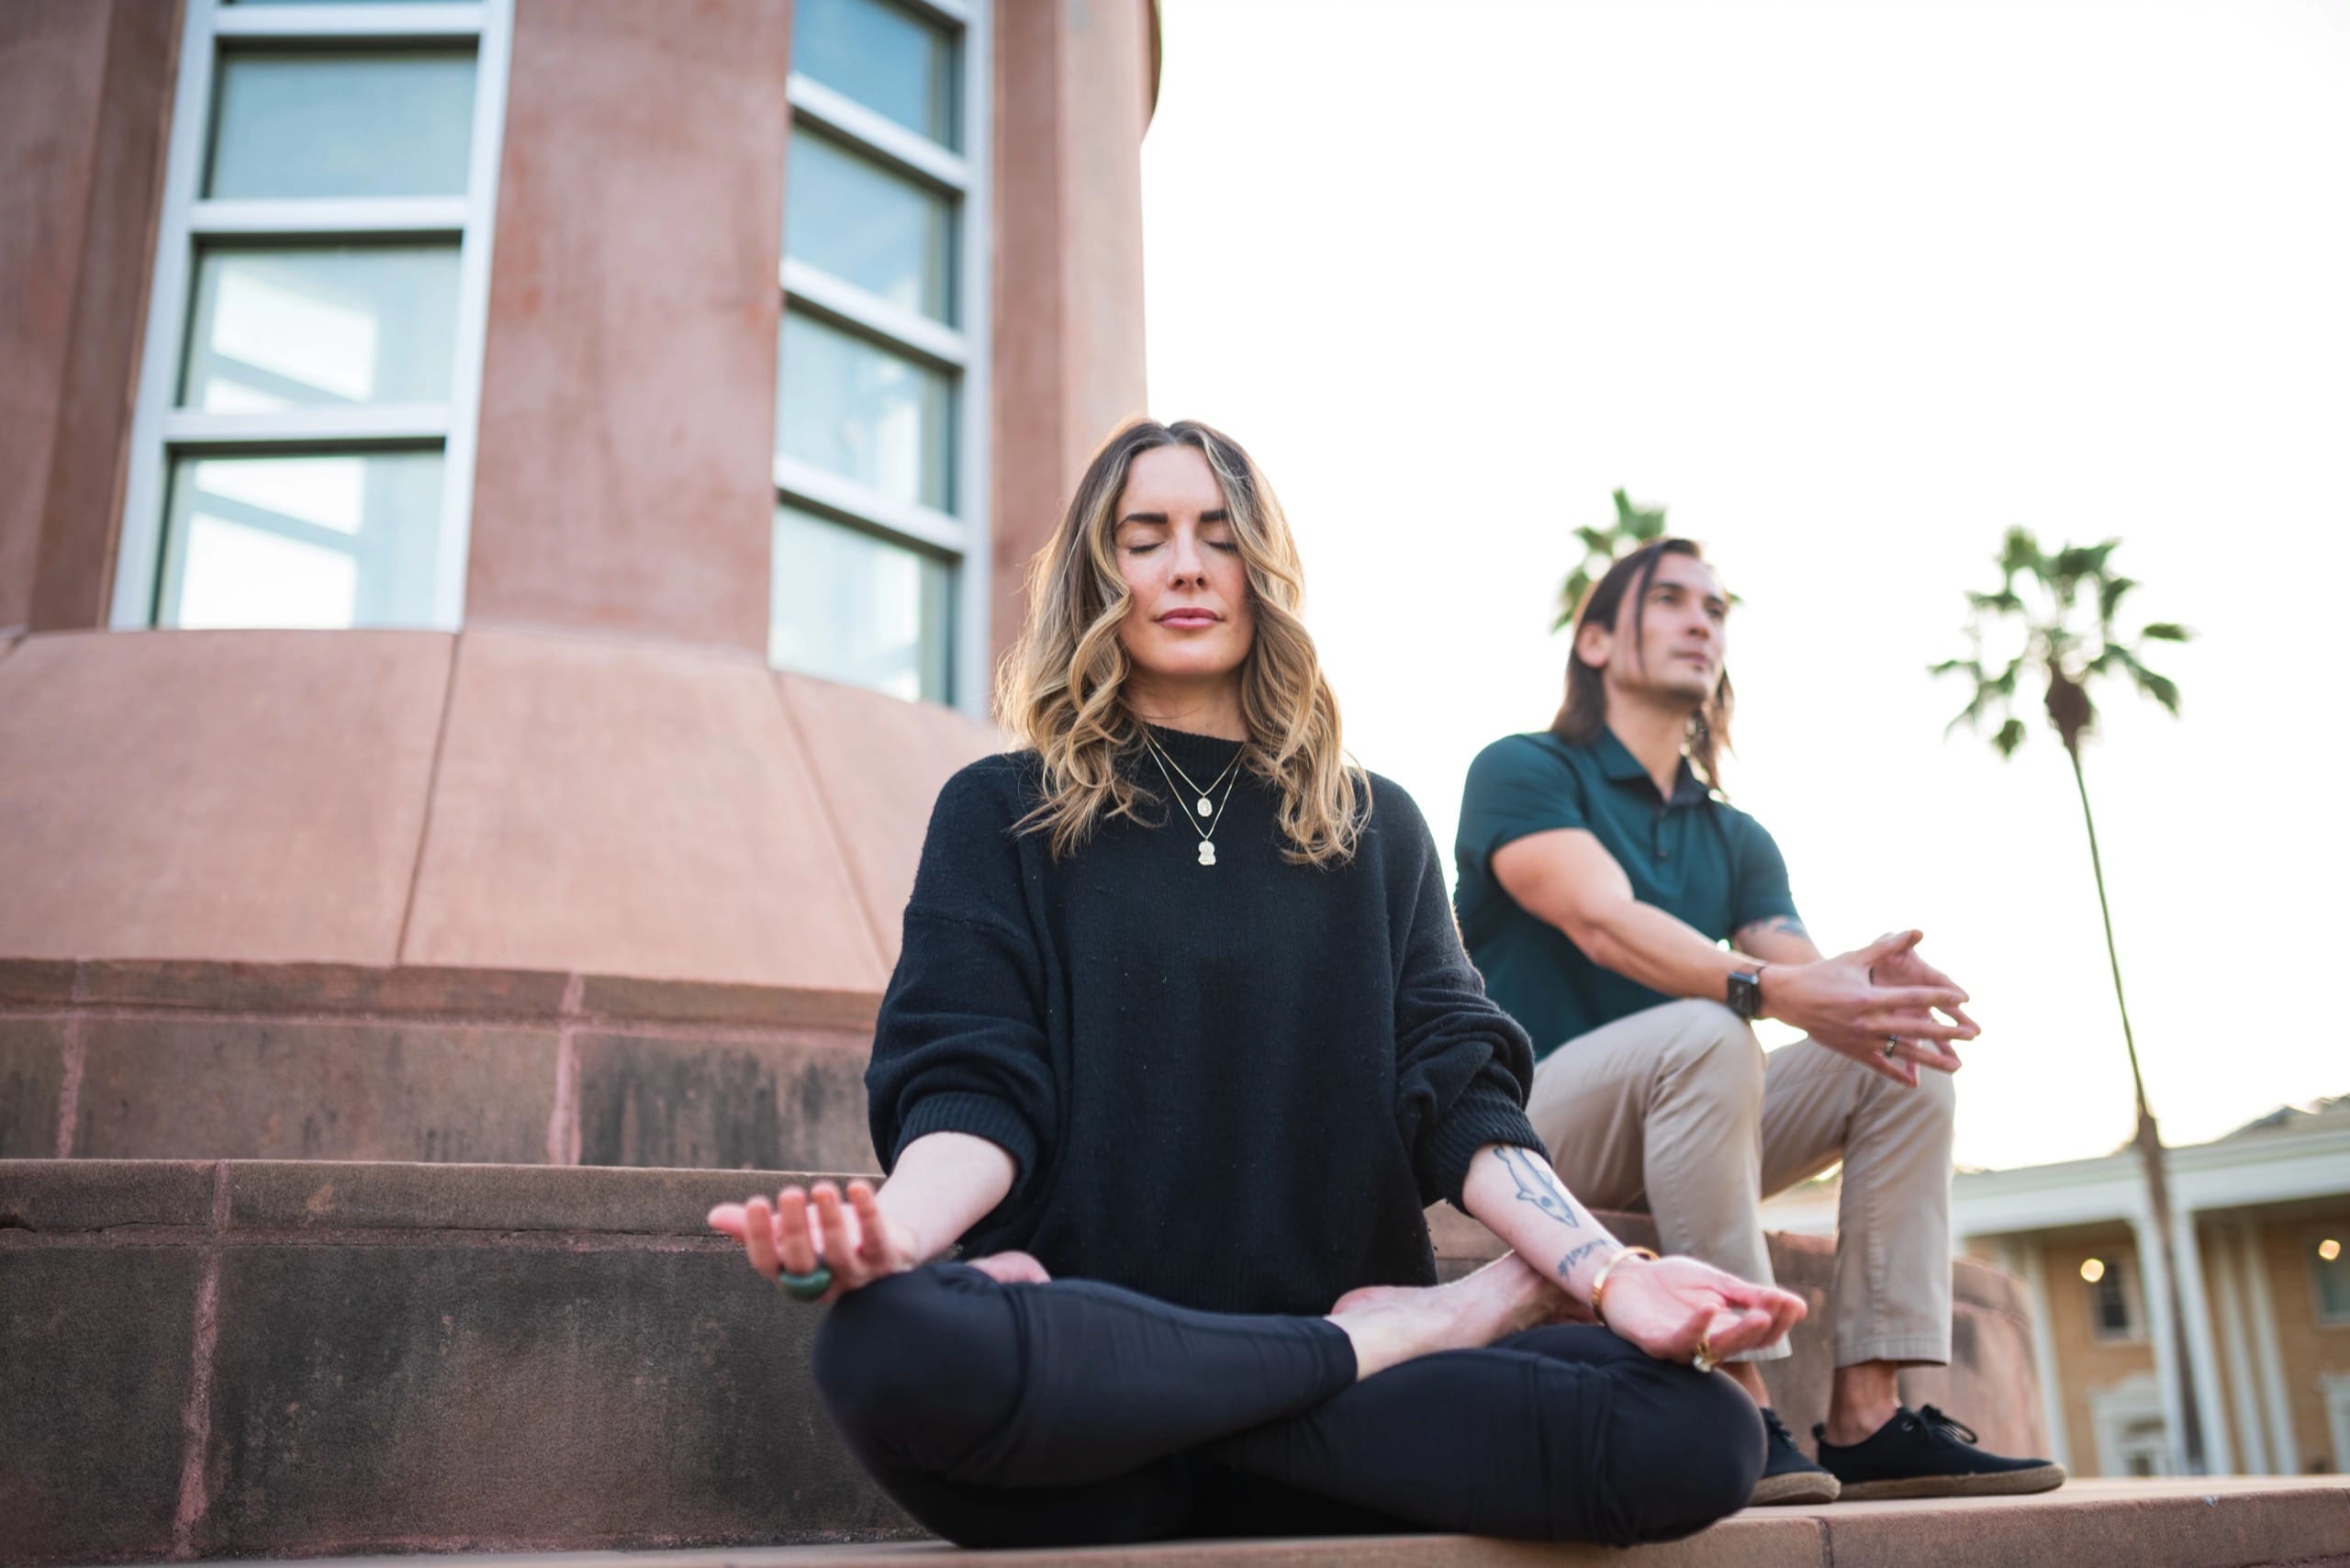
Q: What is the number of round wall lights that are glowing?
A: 2